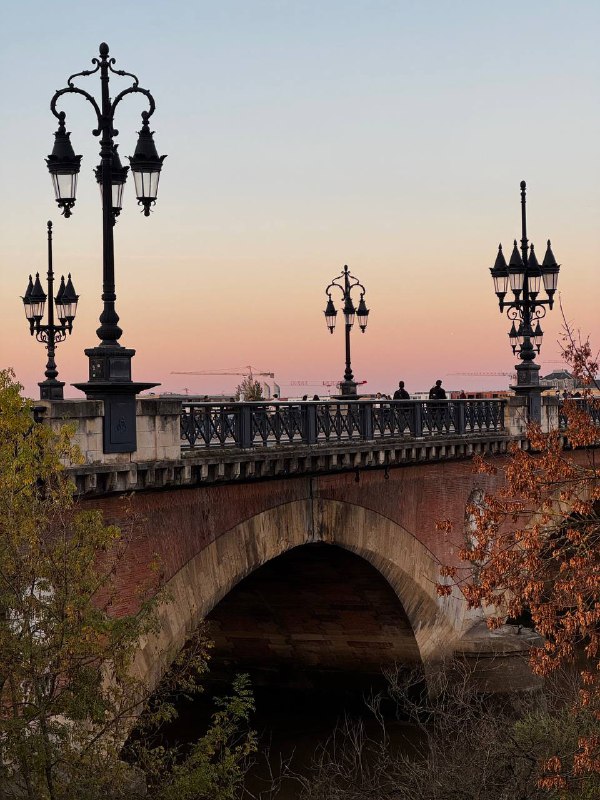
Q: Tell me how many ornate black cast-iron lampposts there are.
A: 4